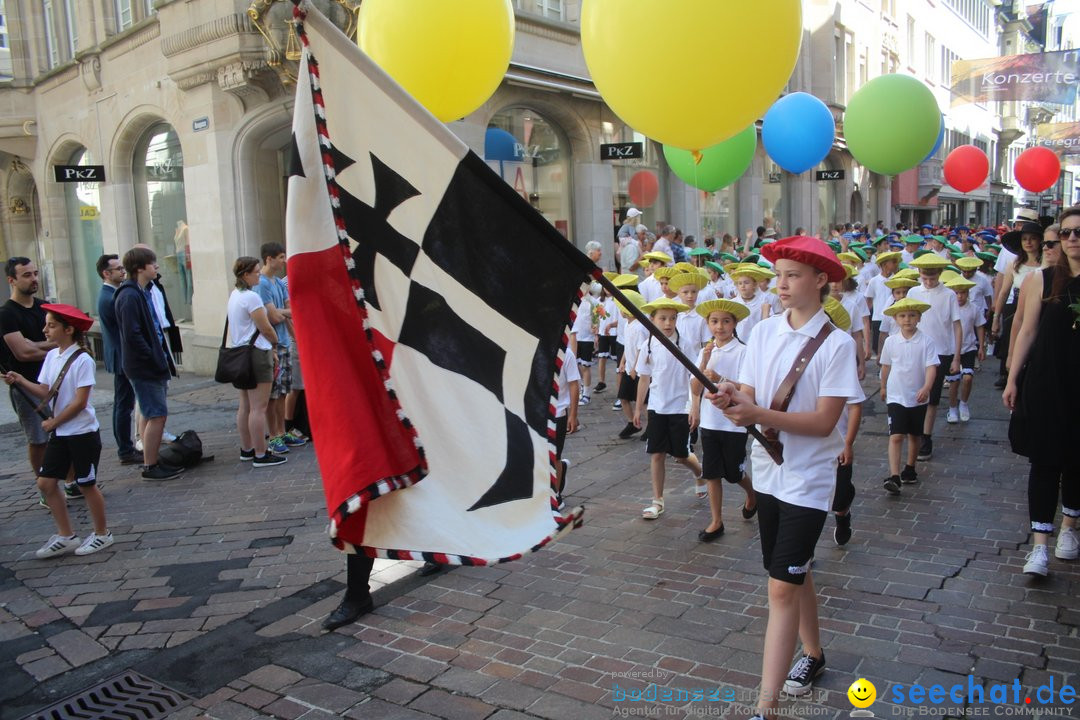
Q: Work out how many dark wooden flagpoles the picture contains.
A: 2